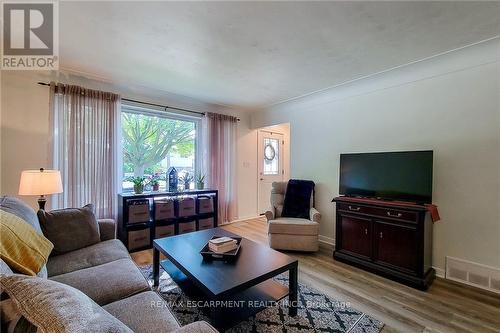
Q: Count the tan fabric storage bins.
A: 8